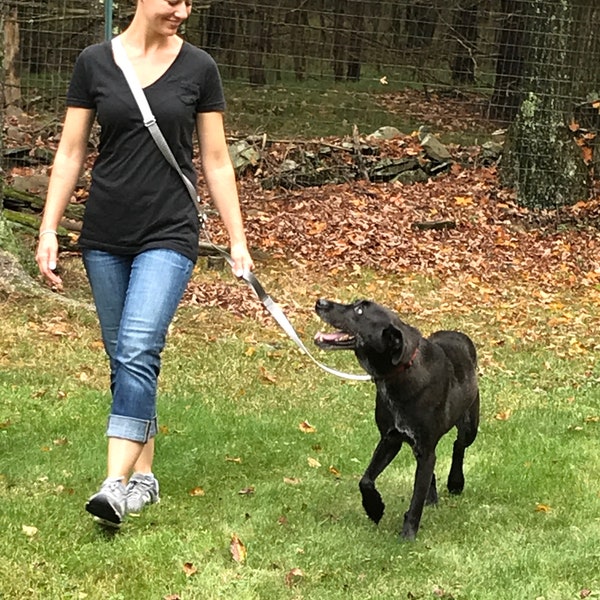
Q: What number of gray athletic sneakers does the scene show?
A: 2